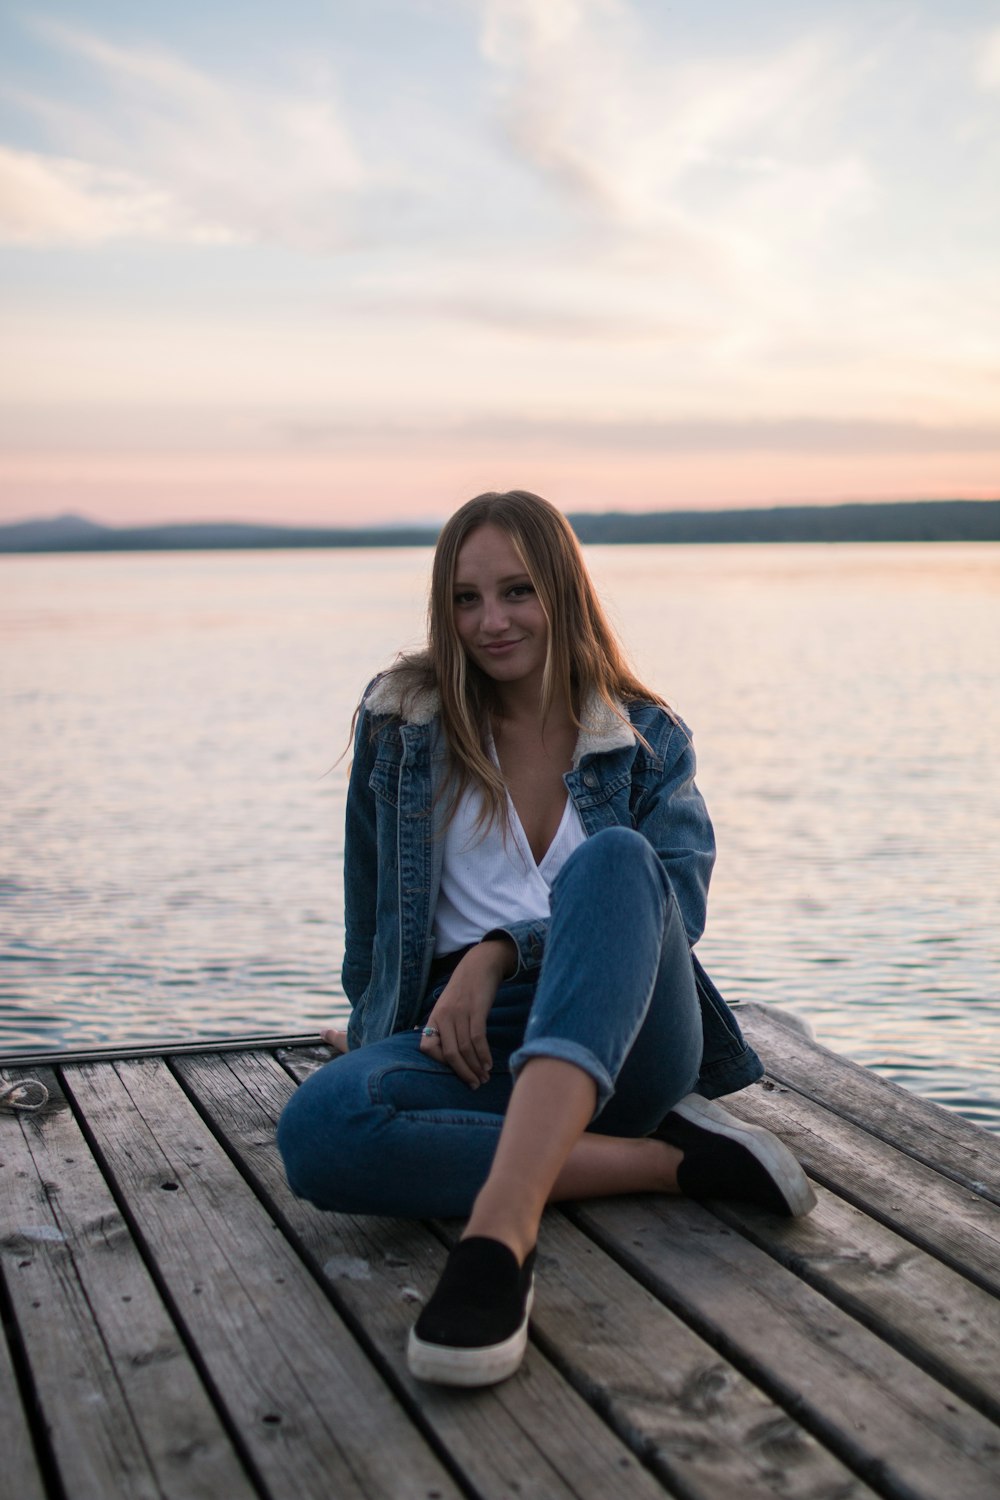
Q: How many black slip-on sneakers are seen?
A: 2